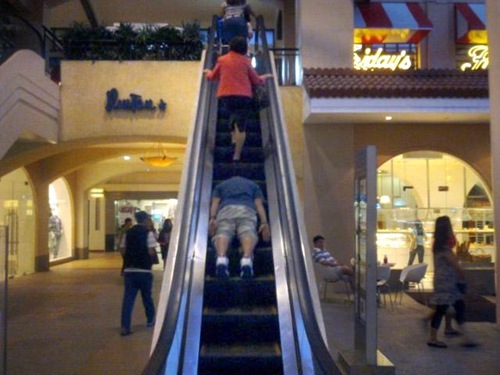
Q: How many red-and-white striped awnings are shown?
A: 2